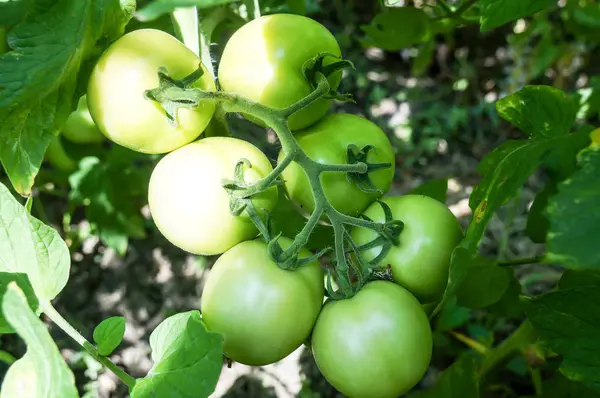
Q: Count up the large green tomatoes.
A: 7